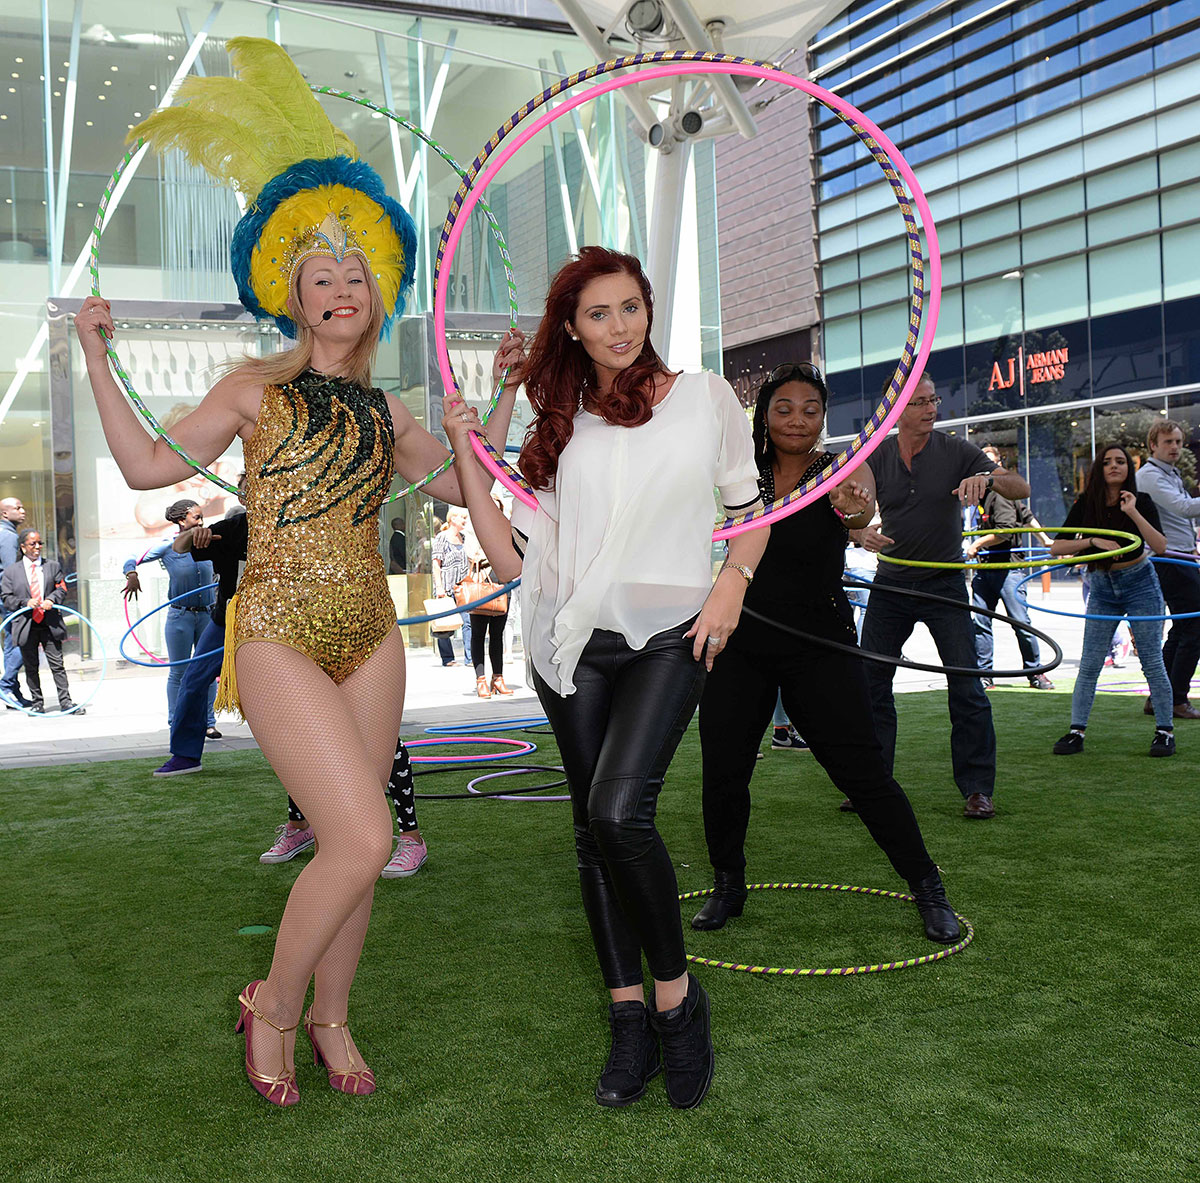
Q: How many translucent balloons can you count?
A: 0